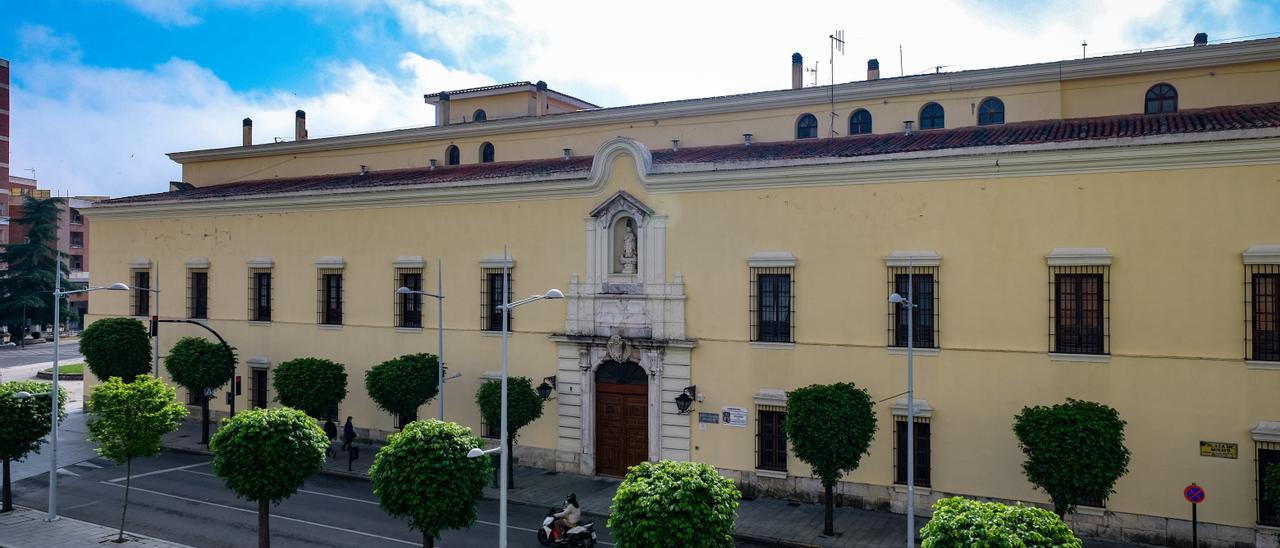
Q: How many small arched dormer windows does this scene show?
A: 8